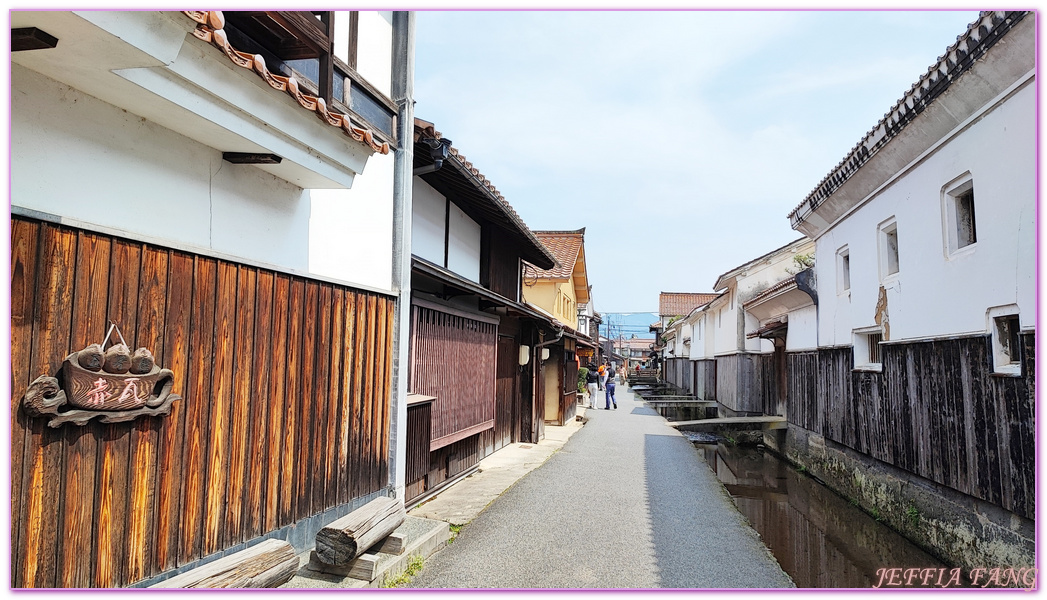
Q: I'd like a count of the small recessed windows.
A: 5